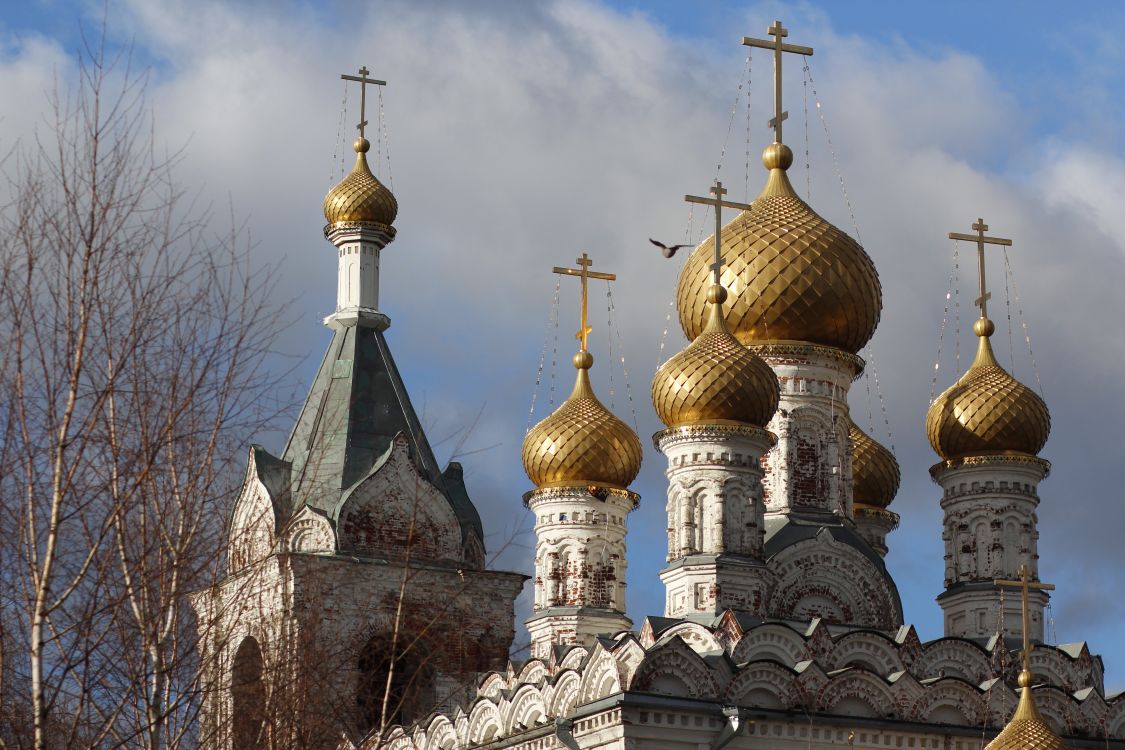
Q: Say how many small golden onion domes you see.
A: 6